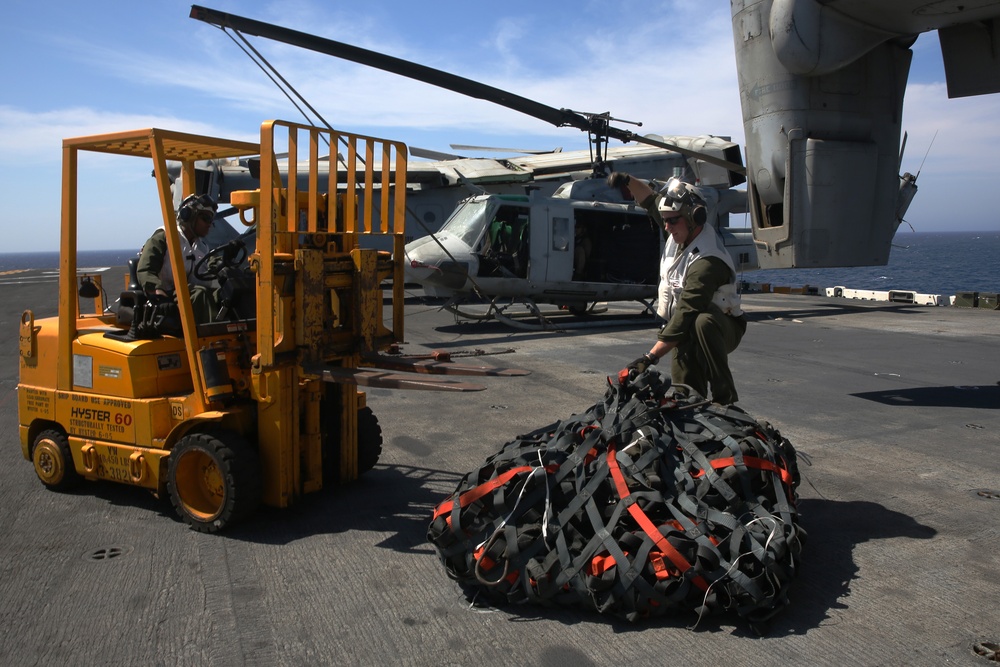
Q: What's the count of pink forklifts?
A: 0